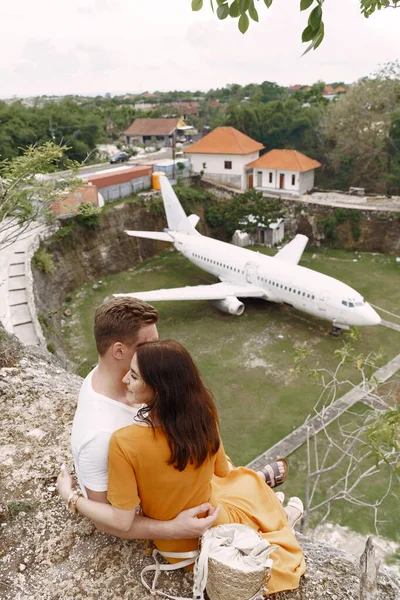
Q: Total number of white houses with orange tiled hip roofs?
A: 2